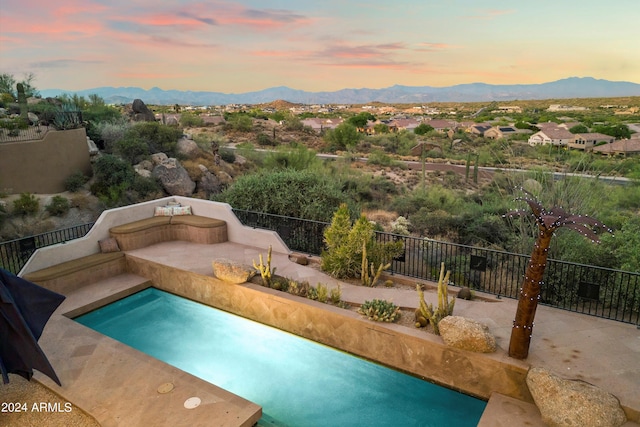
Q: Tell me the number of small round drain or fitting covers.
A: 2